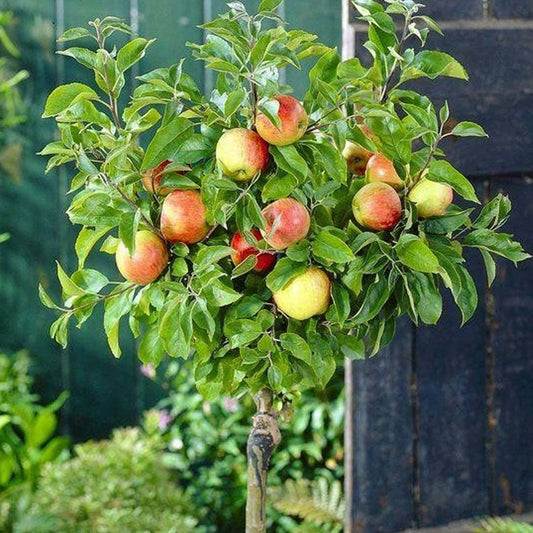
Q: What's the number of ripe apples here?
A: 12